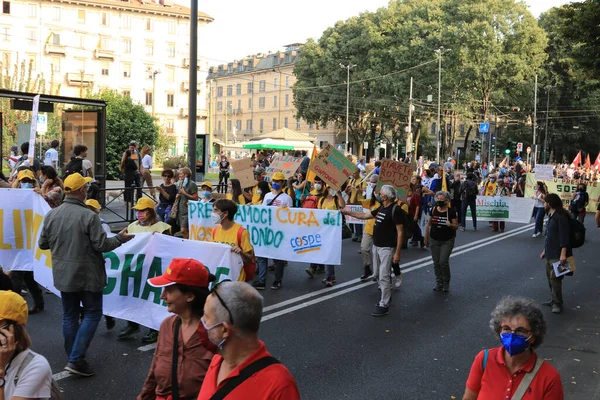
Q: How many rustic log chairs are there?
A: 0